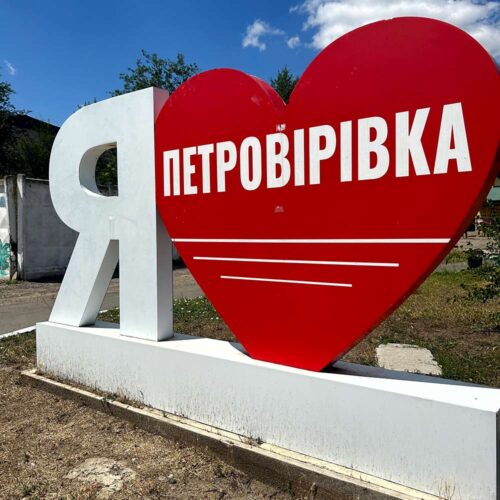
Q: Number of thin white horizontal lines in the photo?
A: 3